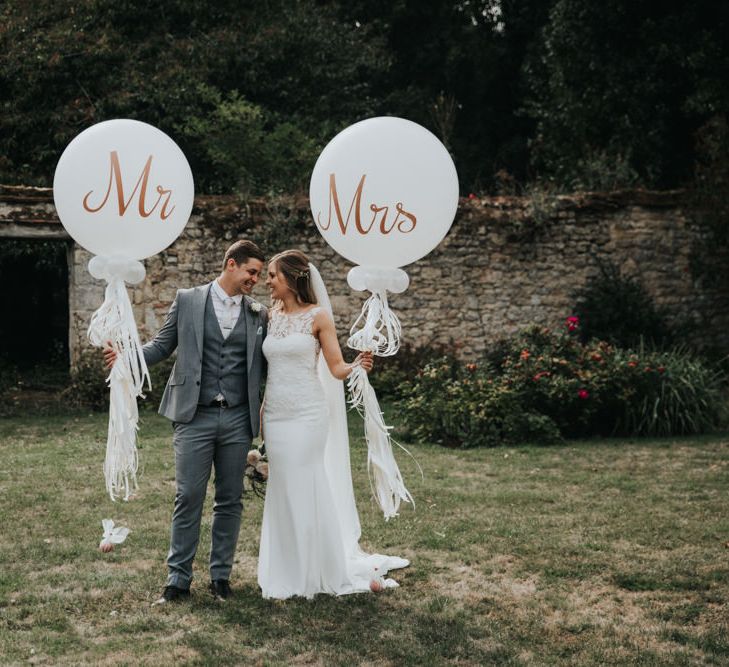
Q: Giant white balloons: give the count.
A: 2